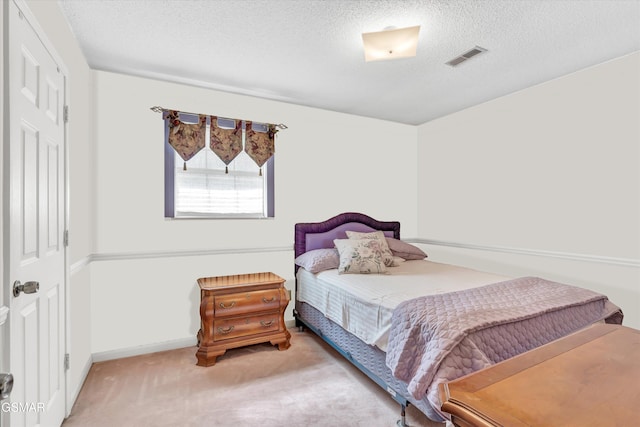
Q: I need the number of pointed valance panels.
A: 3